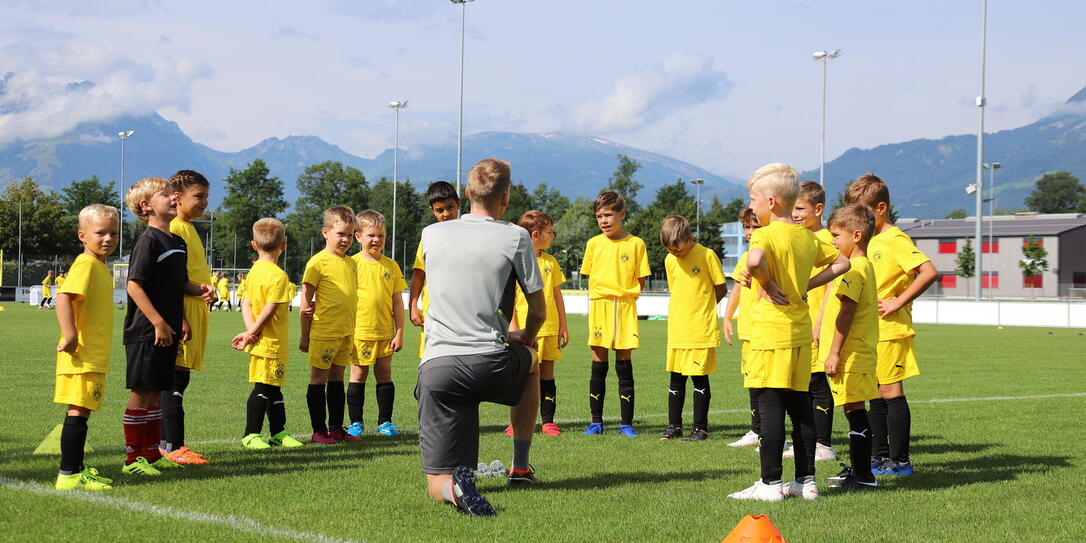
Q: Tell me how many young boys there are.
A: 15